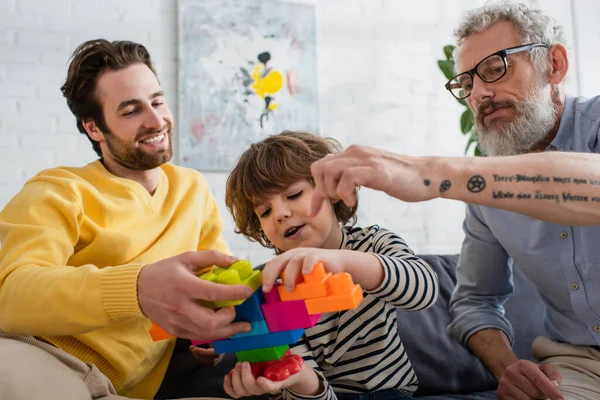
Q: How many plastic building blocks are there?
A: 11